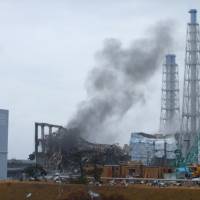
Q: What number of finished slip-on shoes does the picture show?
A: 0